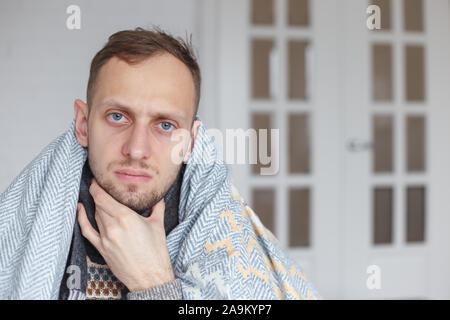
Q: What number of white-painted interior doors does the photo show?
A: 2